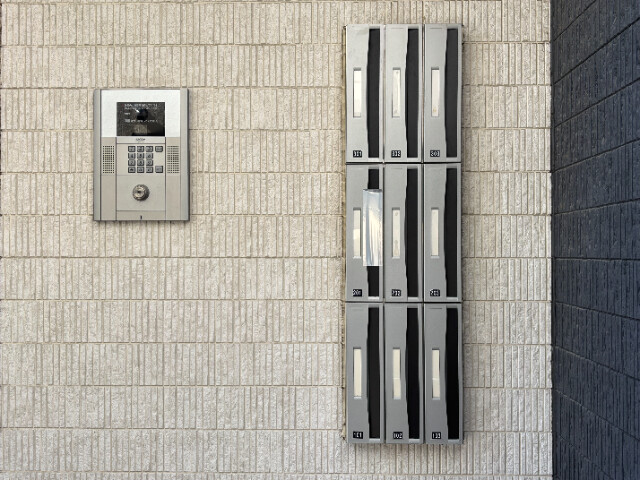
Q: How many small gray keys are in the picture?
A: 14